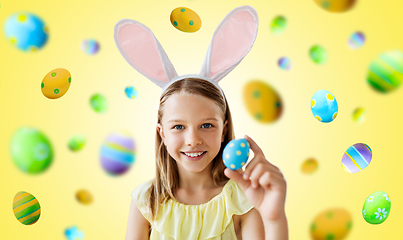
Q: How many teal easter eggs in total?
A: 5